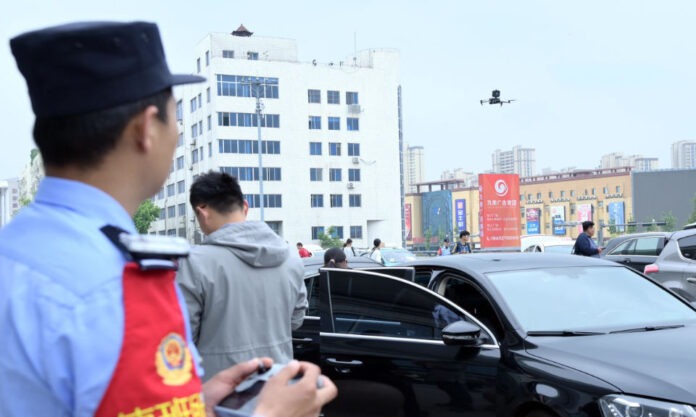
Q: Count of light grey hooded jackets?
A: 1